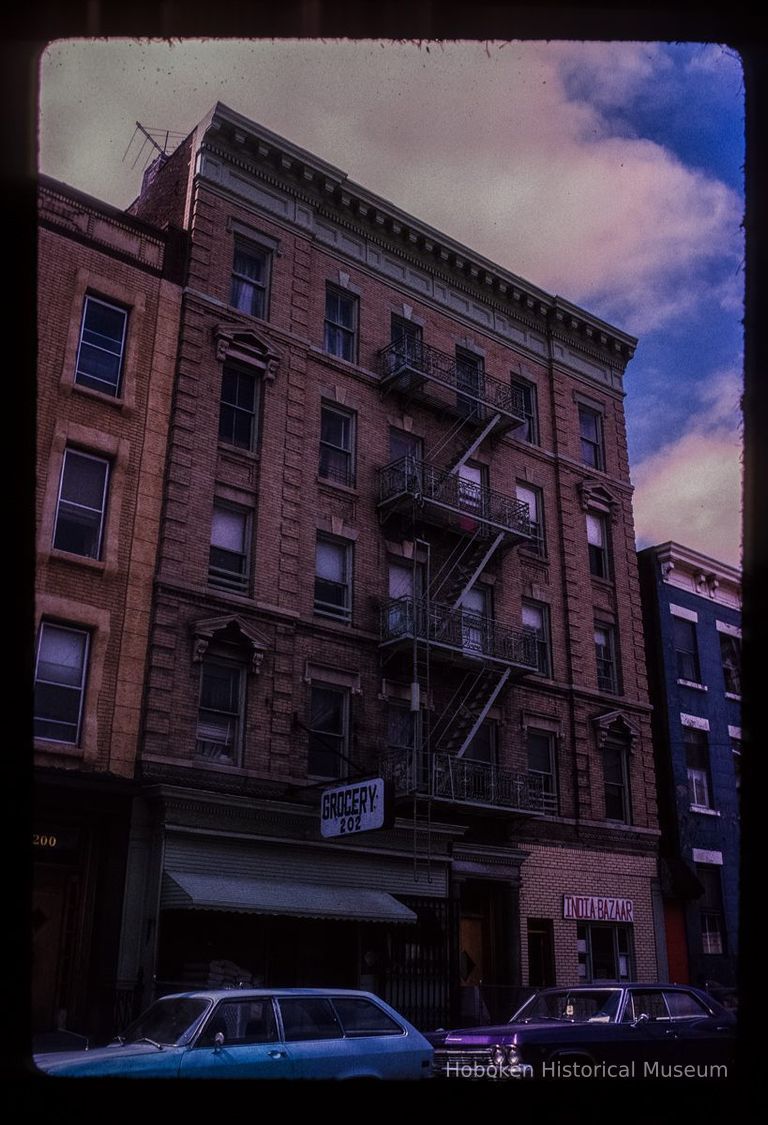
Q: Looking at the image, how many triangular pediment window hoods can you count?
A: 4